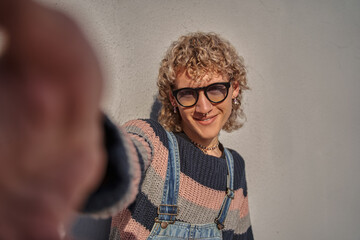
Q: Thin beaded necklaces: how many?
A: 1